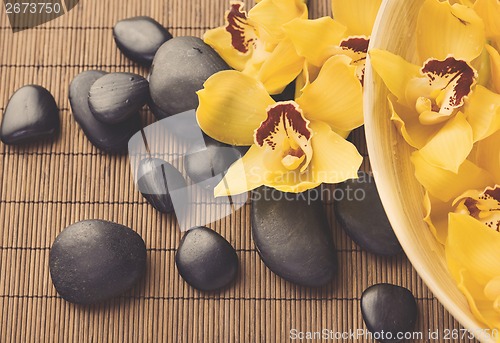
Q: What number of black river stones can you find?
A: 12